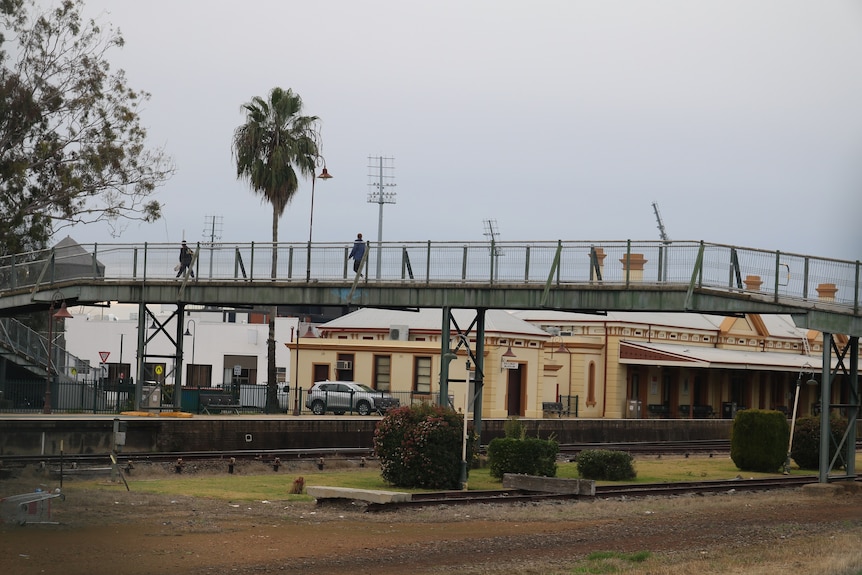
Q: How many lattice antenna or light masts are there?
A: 4